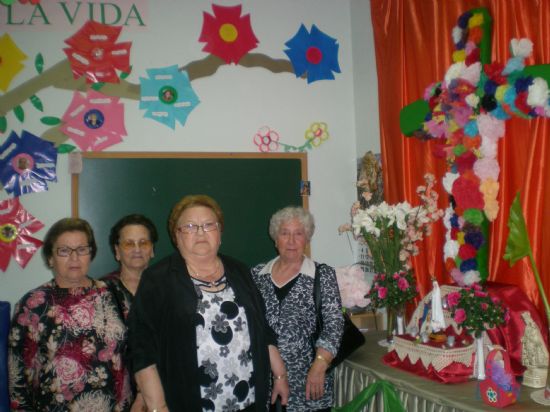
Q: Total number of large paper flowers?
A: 8